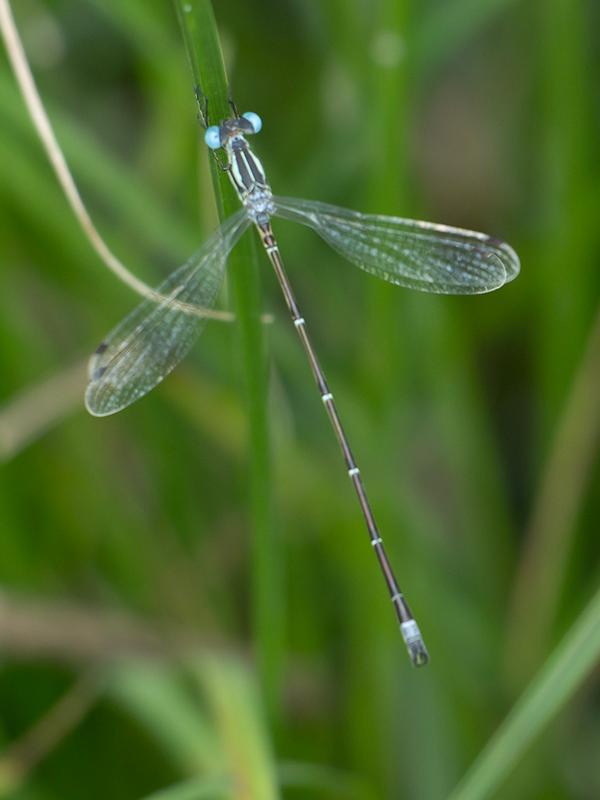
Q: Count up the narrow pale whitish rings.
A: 6